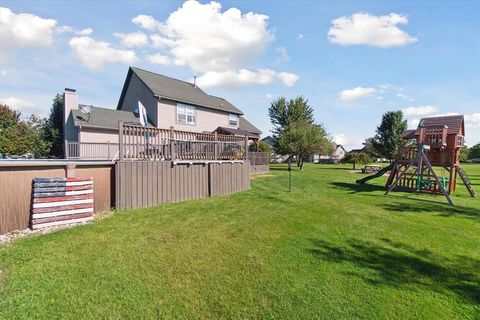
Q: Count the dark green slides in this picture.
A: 1